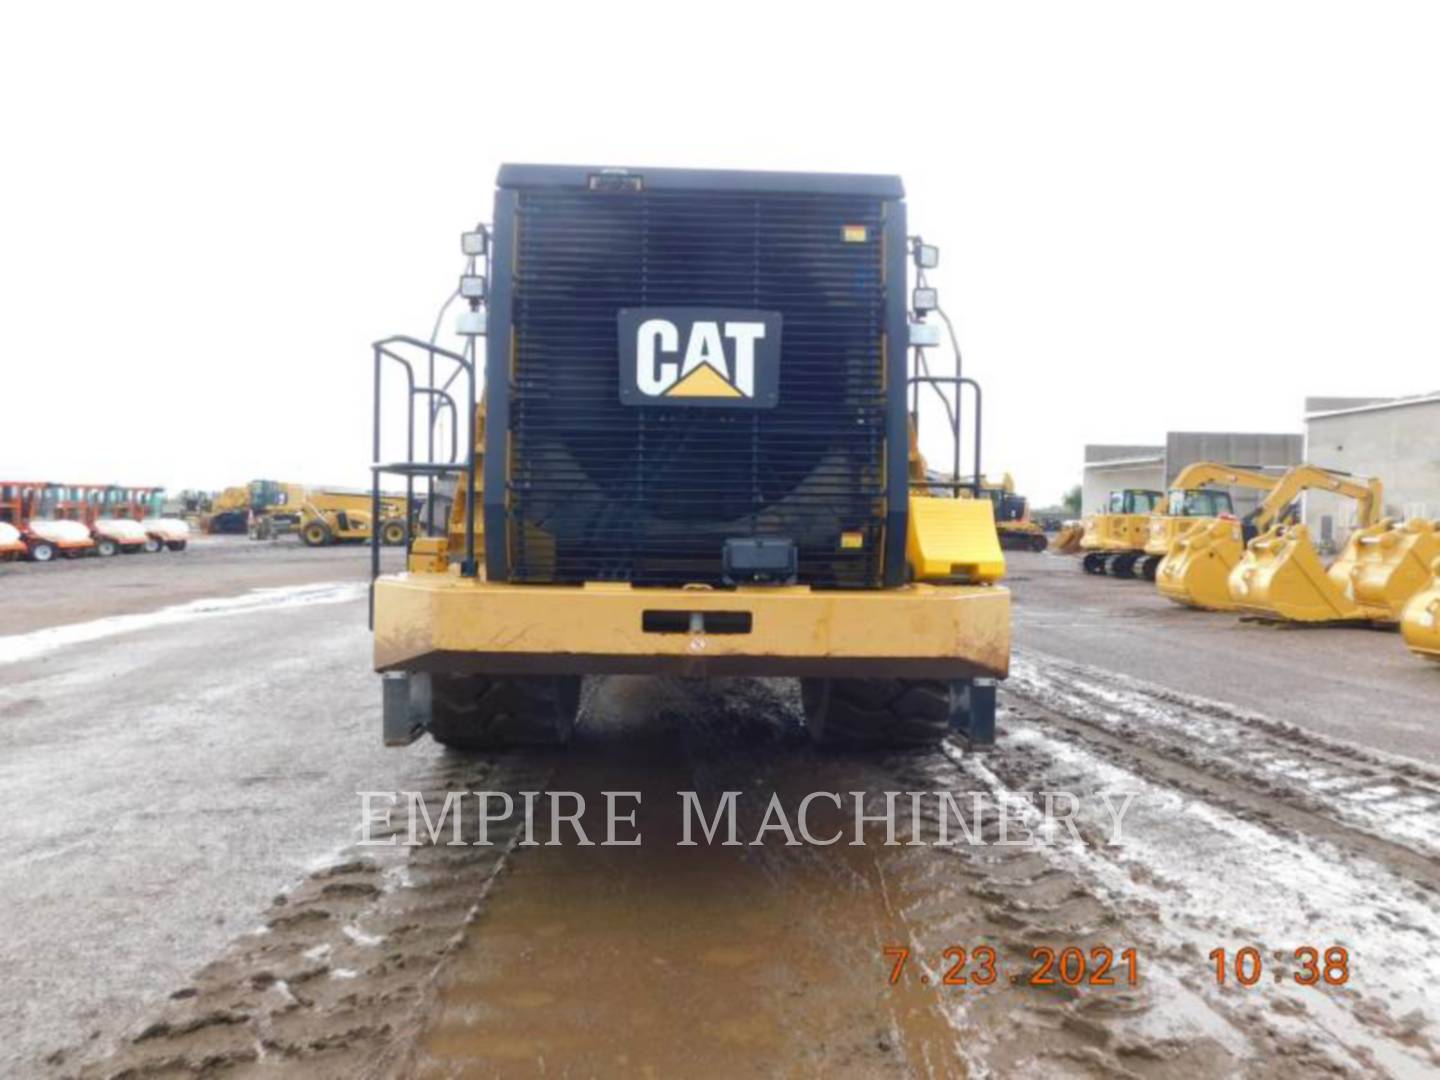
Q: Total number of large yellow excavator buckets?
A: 4